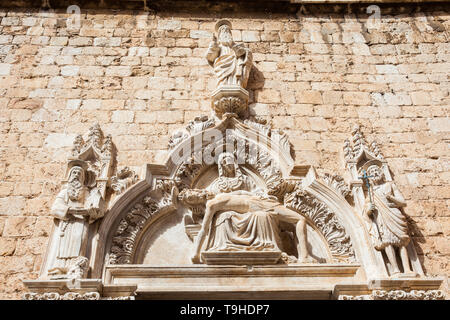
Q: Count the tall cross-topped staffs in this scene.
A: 1